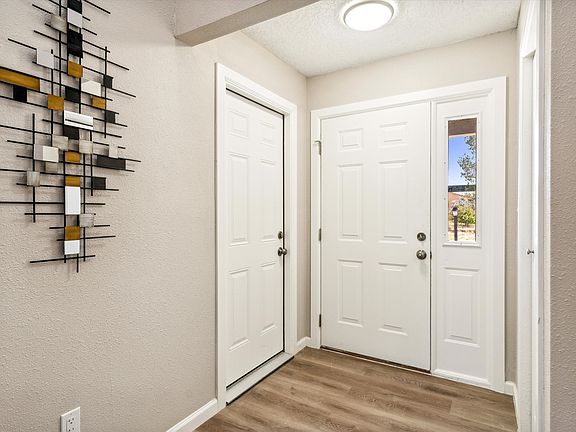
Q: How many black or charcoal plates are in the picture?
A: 9